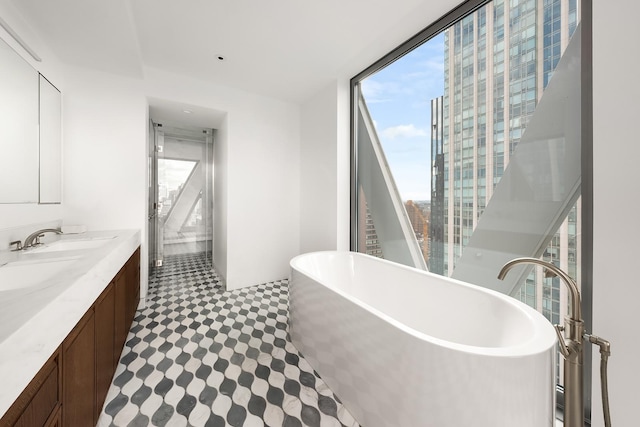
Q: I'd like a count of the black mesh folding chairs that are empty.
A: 0